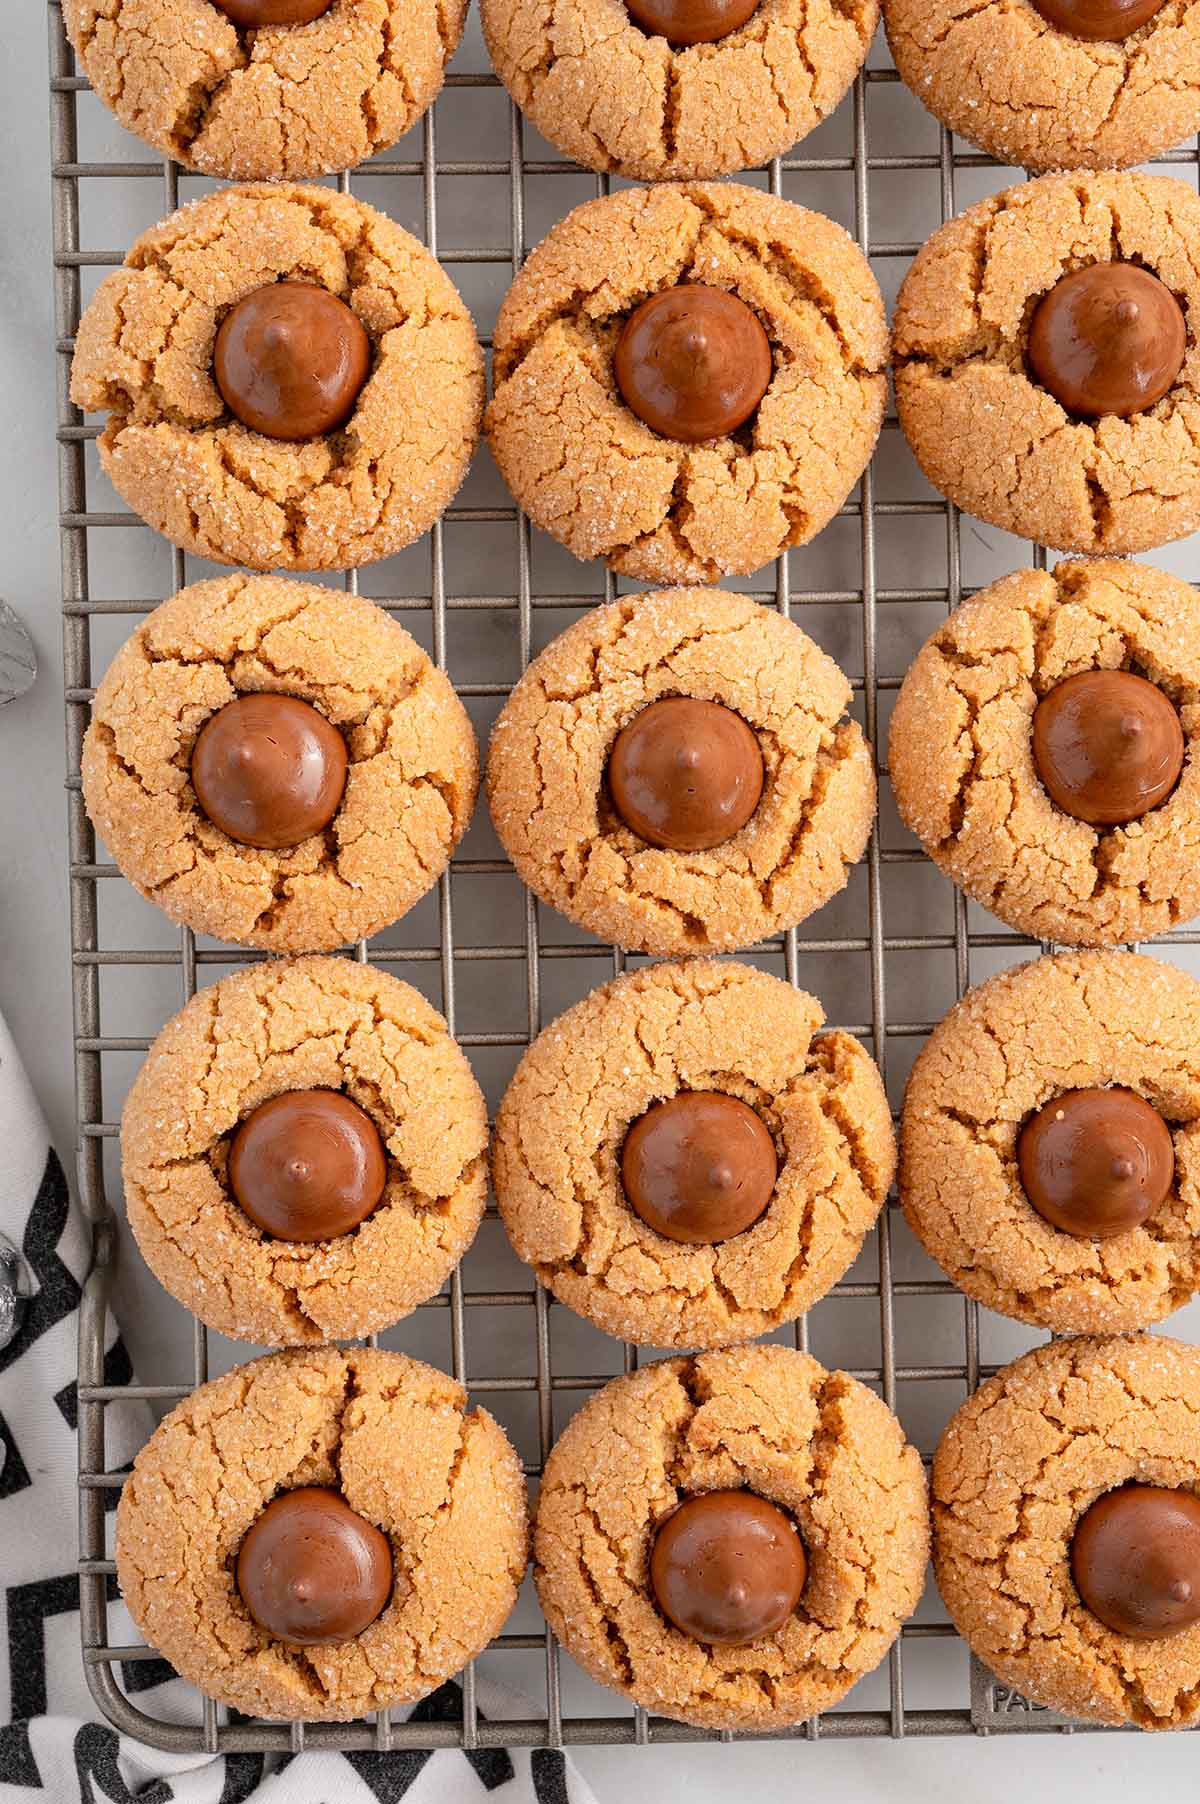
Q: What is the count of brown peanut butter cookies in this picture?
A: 15